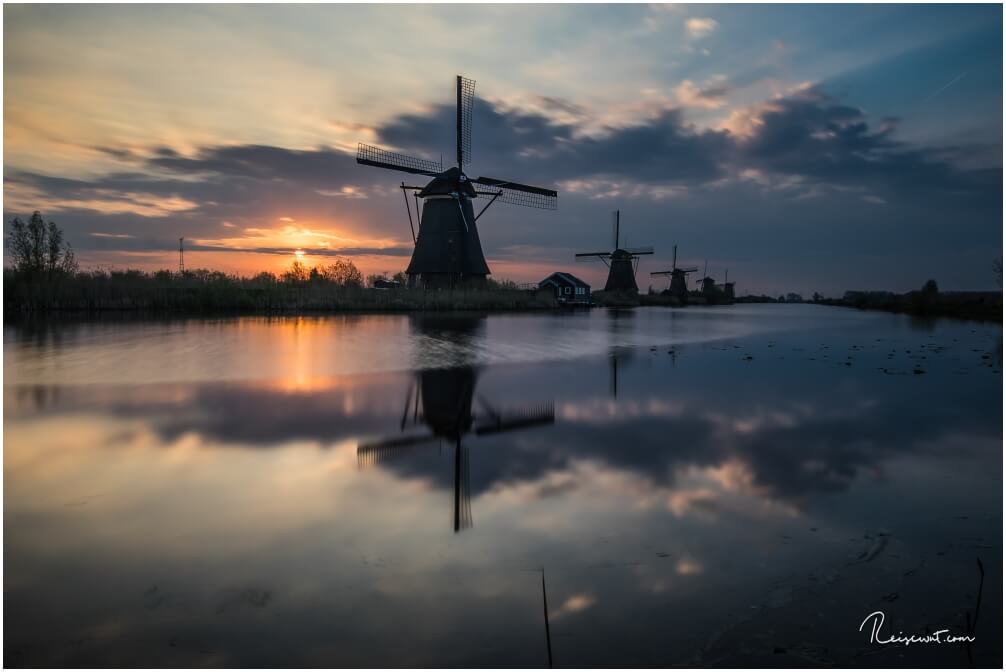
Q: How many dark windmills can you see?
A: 5